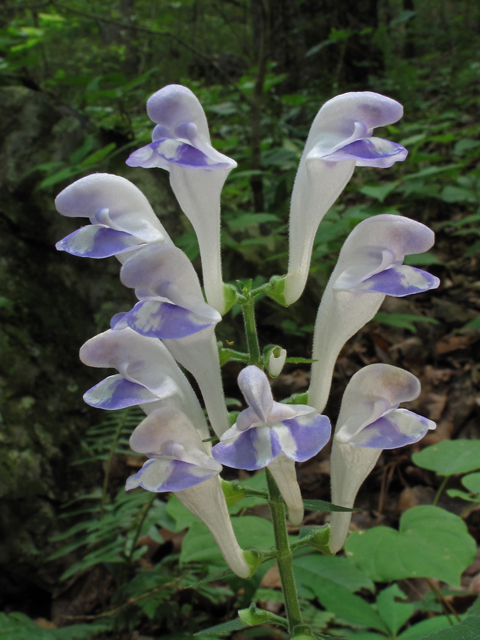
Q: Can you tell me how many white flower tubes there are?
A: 9